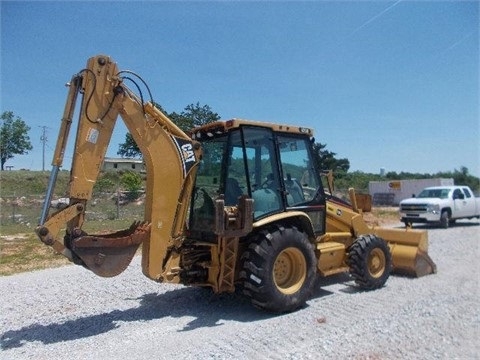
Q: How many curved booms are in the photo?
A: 1